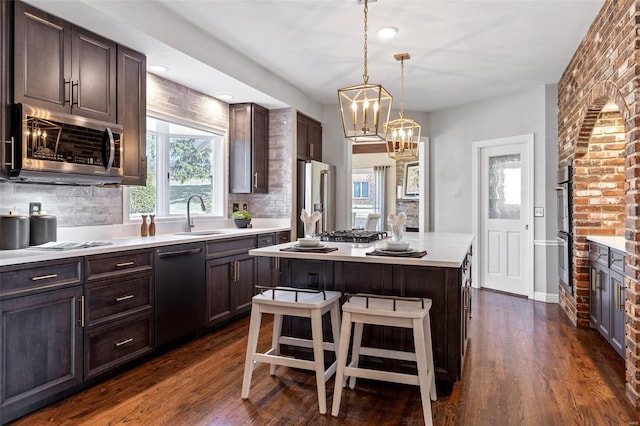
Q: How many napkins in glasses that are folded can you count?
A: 2